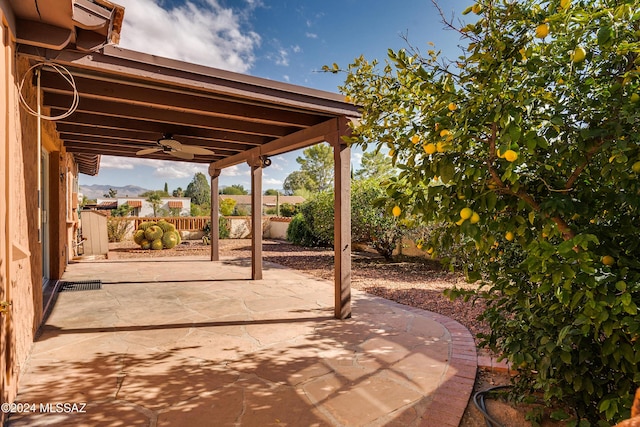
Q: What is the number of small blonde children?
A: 0